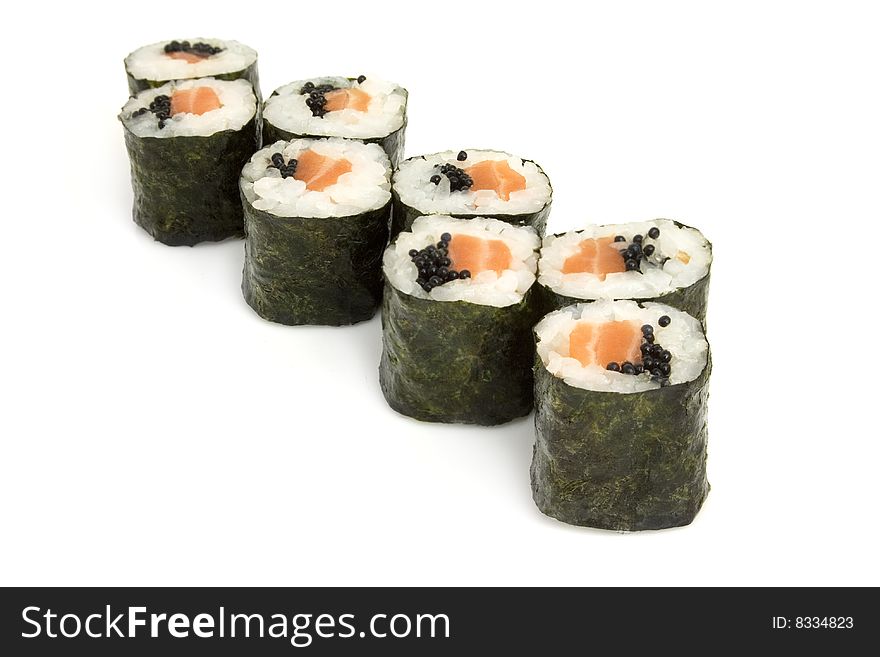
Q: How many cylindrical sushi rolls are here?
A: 8